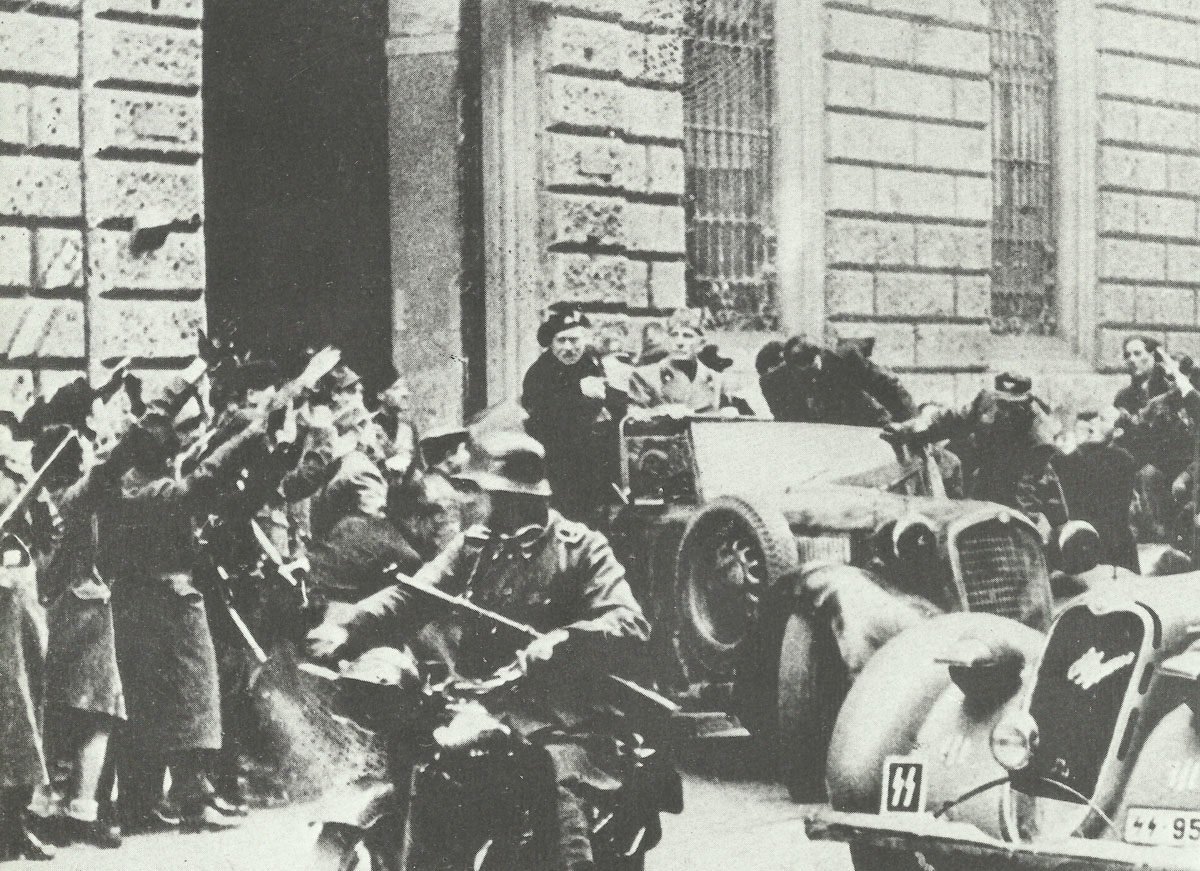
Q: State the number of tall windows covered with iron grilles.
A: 2